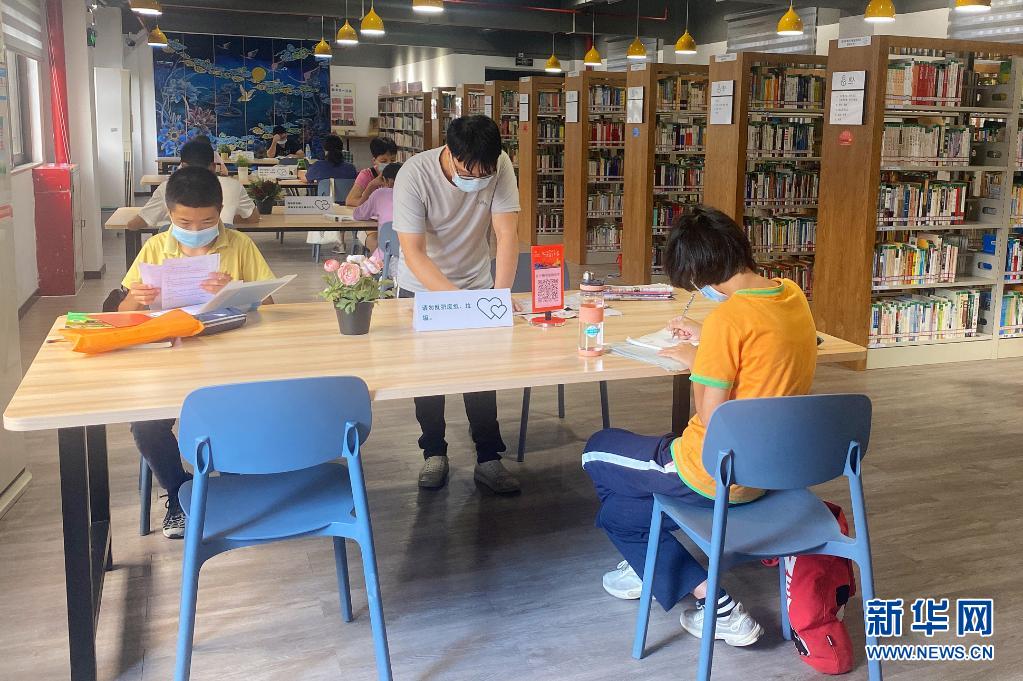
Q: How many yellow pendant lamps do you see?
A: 13